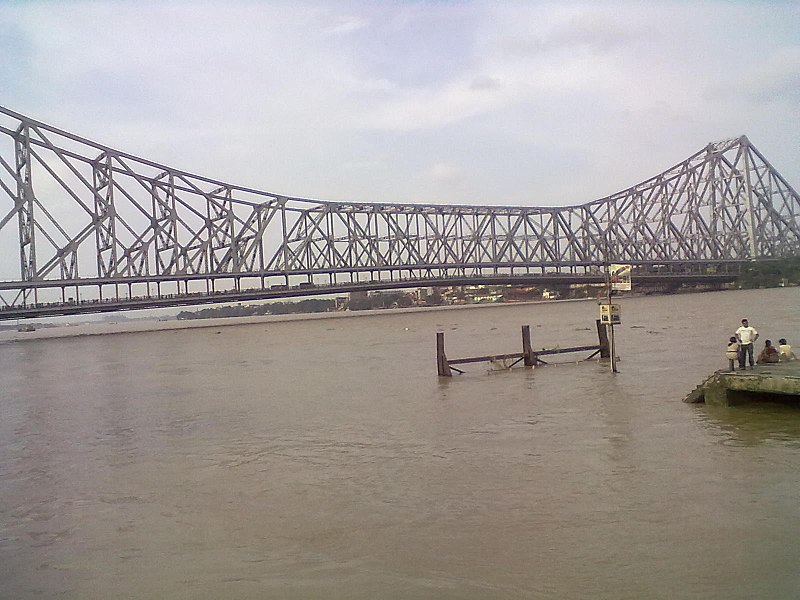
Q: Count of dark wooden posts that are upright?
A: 3